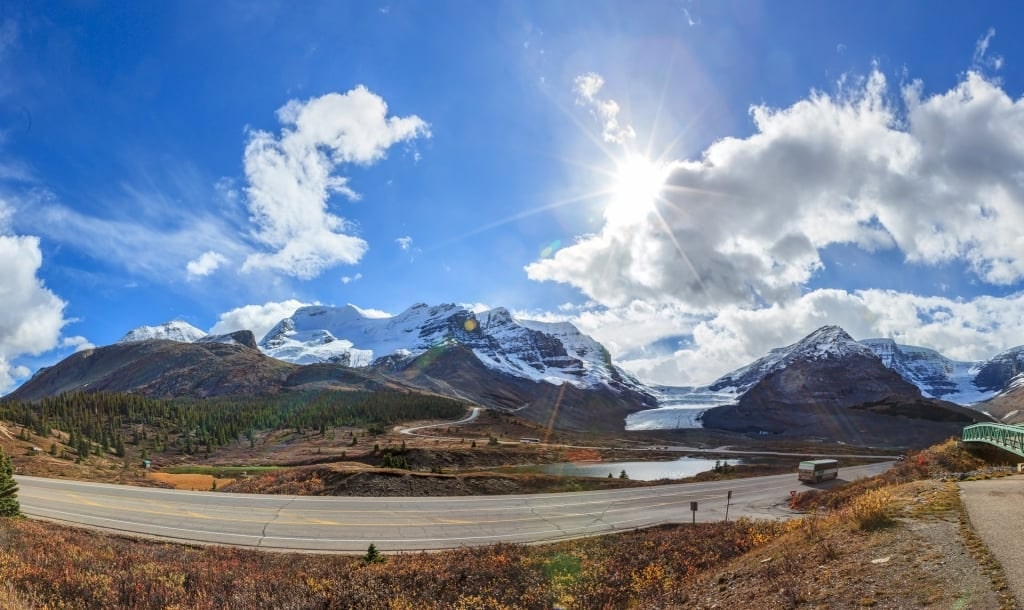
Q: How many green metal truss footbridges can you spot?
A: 1